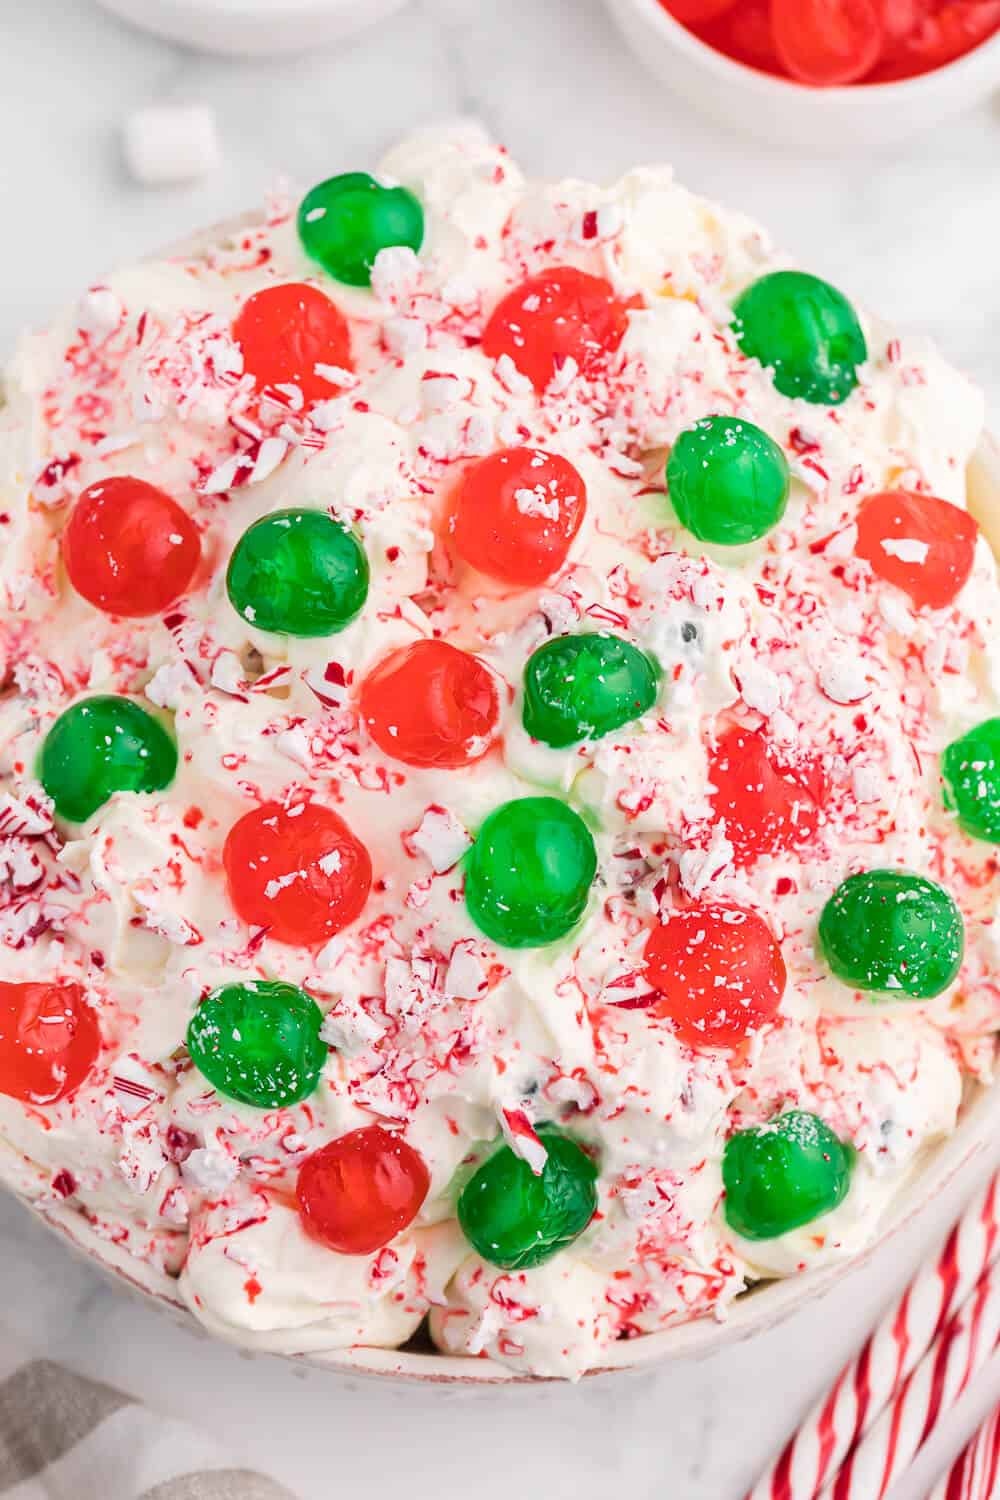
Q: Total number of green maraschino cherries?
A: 12